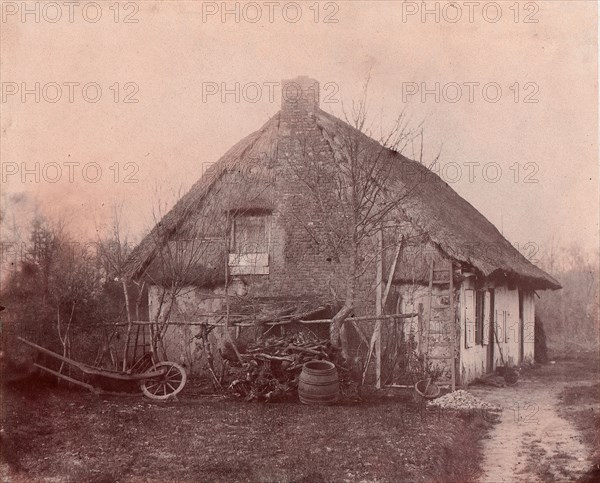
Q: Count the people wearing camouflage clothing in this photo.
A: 0